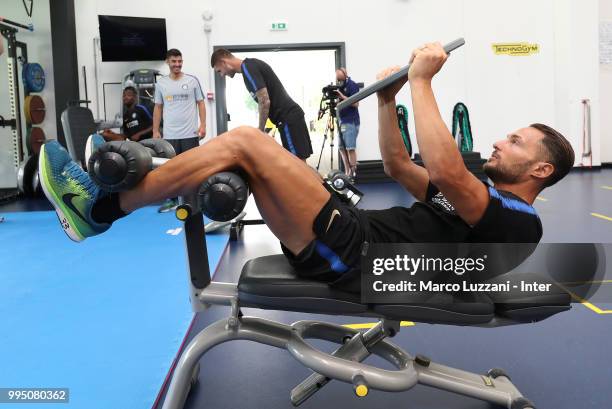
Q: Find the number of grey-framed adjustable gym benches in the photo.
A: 1